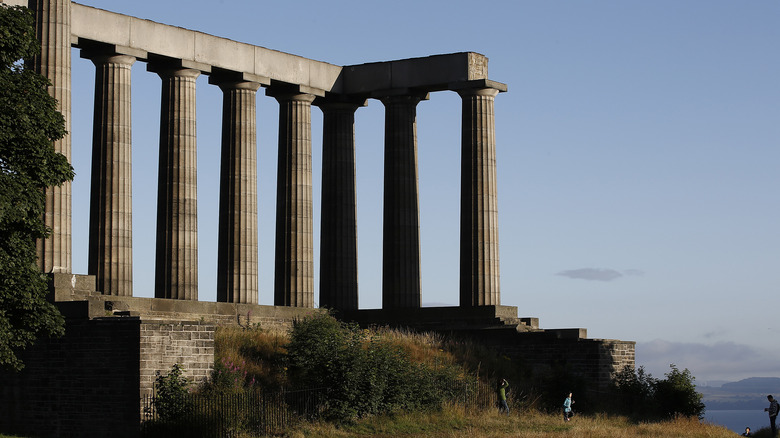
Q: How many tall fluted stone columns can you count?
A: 8